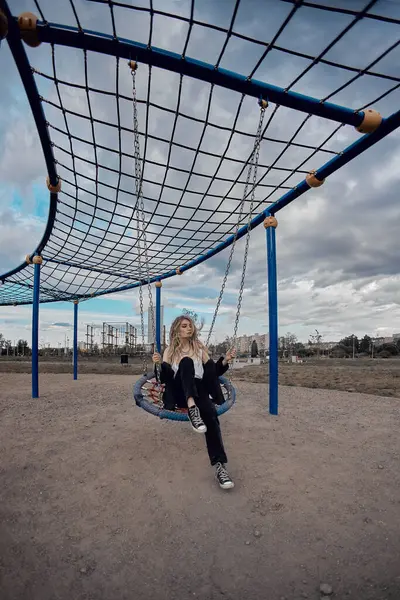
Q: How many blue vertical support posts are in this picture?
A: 4